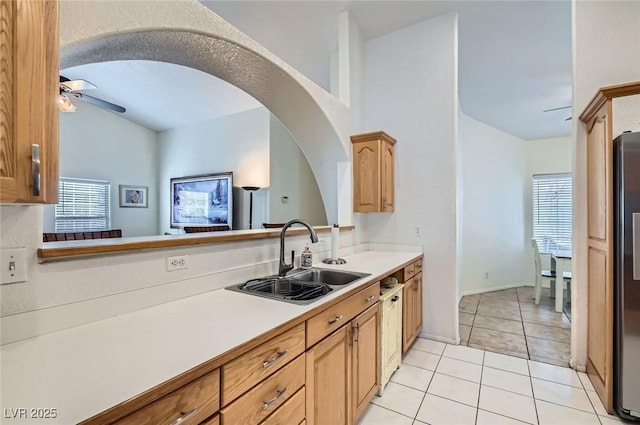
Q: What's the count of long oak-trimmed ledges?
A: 1